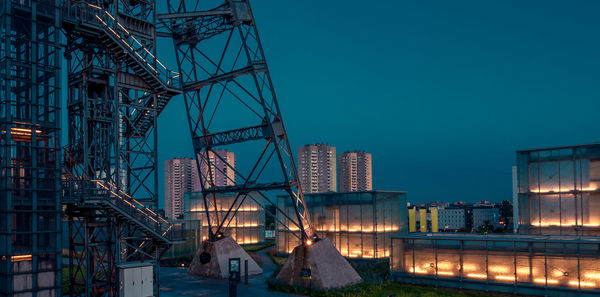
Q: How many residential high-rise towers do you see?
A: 4